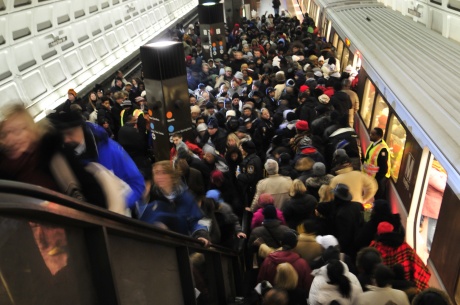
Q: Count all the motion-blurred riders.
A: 3